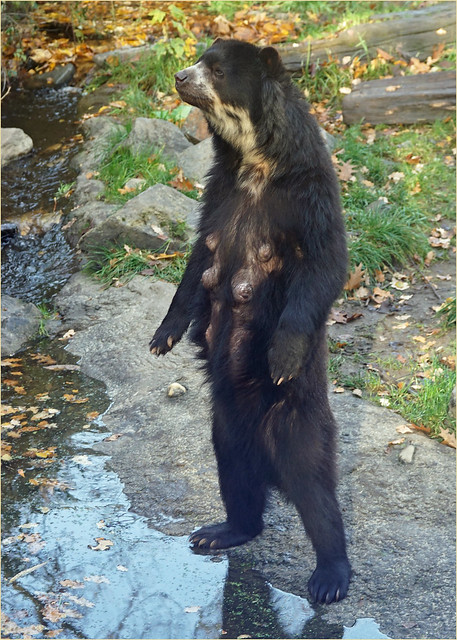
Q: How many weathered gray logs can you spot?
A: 2